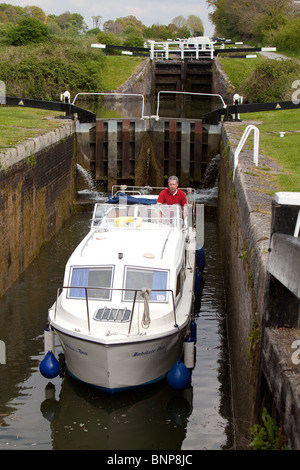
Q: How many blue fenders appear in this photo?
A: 5